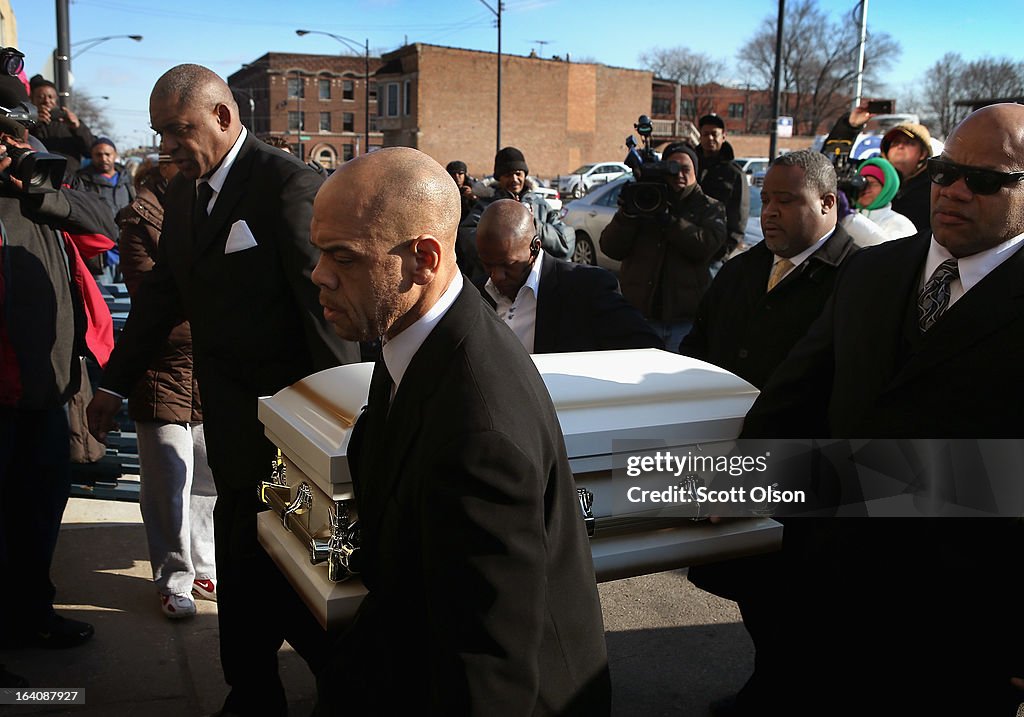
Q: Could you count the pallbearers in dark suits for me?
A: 5